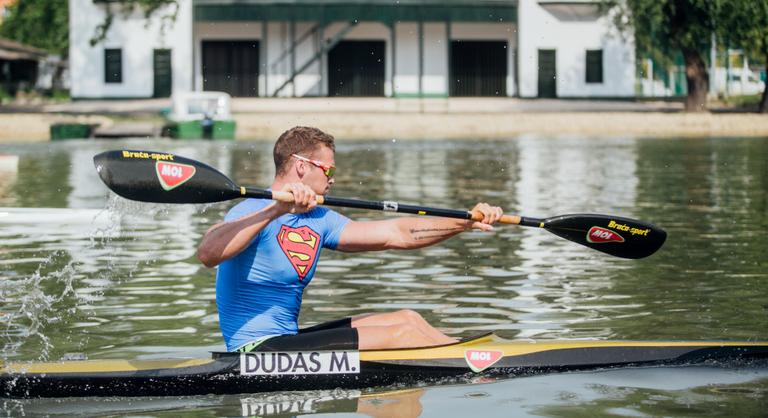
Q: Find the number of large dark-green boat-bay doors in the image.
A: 3